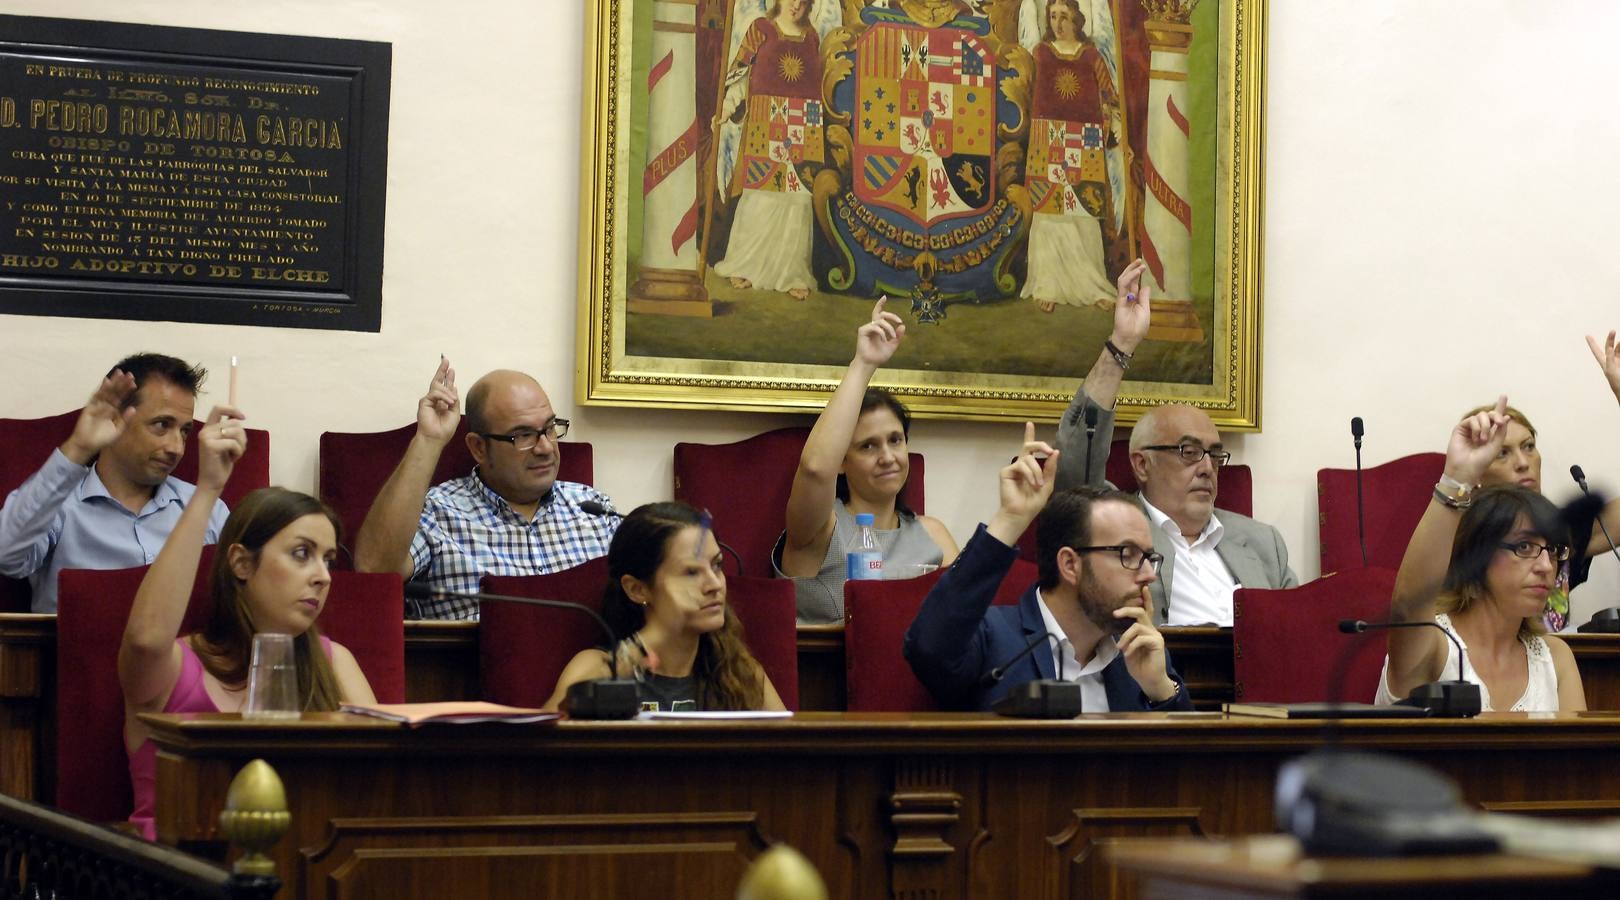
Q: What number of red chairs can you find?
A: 9